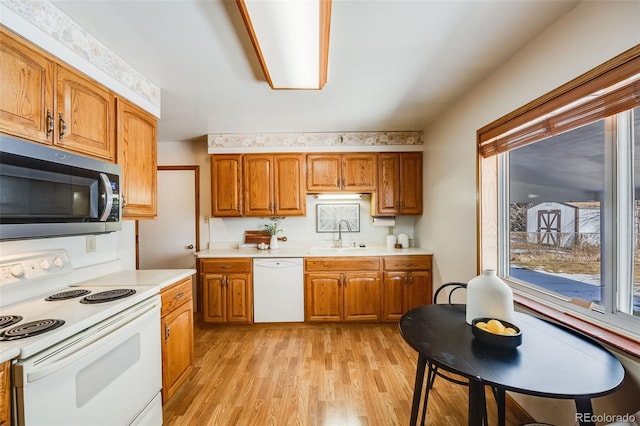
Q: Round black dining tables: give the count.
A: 1